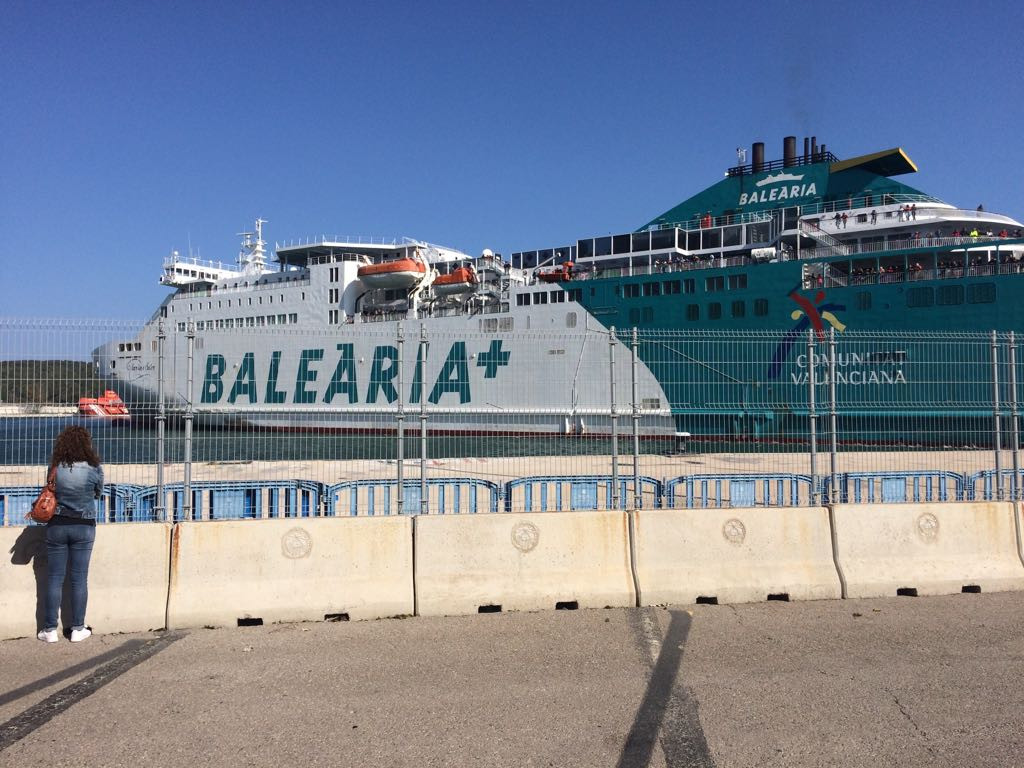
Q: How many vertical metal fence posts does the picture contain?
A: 10